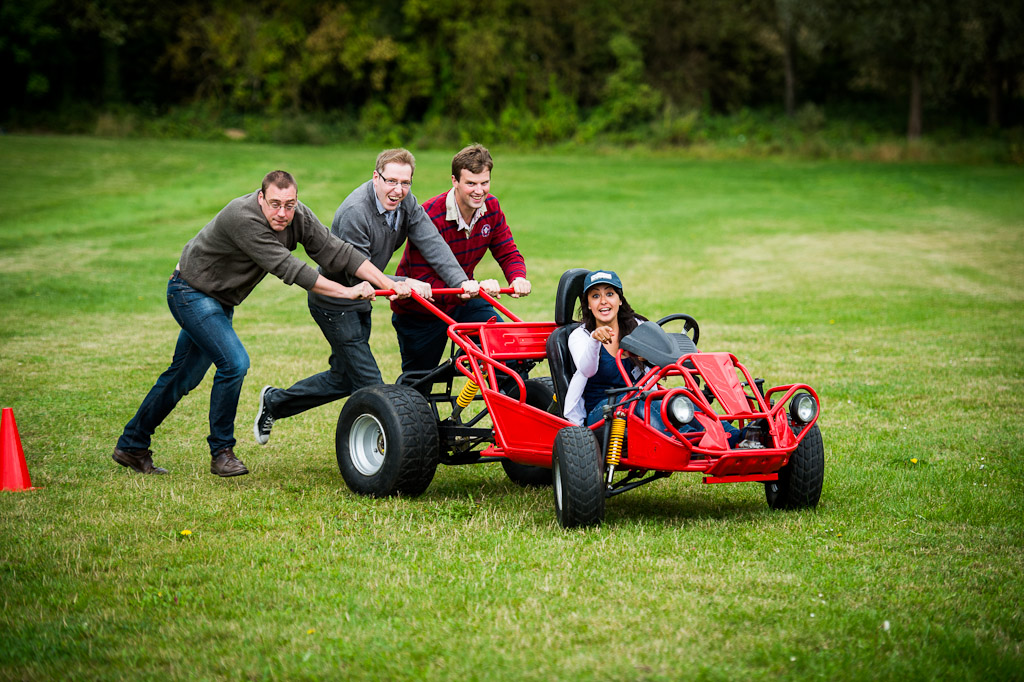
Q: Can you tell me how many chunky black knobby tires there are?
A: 4